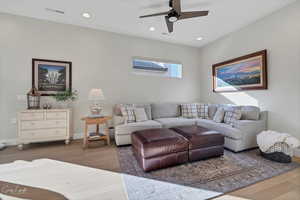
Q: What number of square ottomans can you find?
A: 2